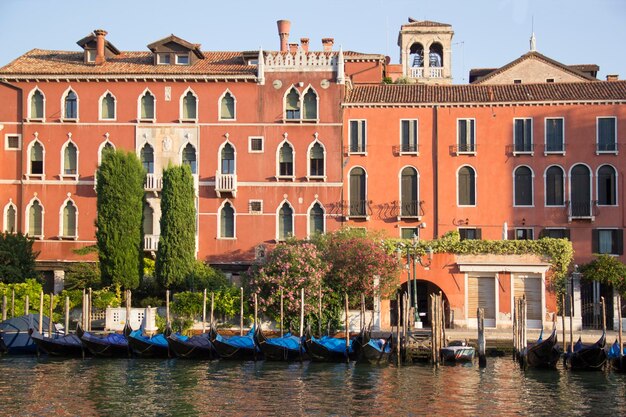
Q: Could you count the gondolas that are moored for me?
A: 11